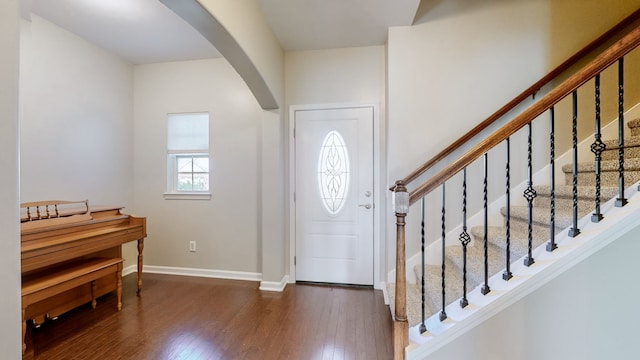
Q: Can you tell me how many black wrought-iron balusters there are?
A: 10